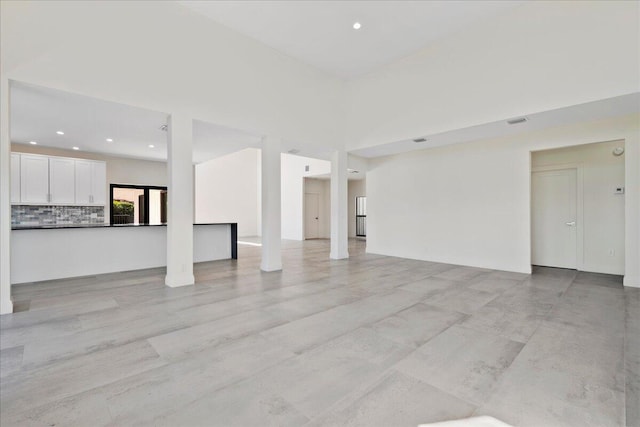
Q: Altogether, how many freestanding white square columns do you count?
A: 3